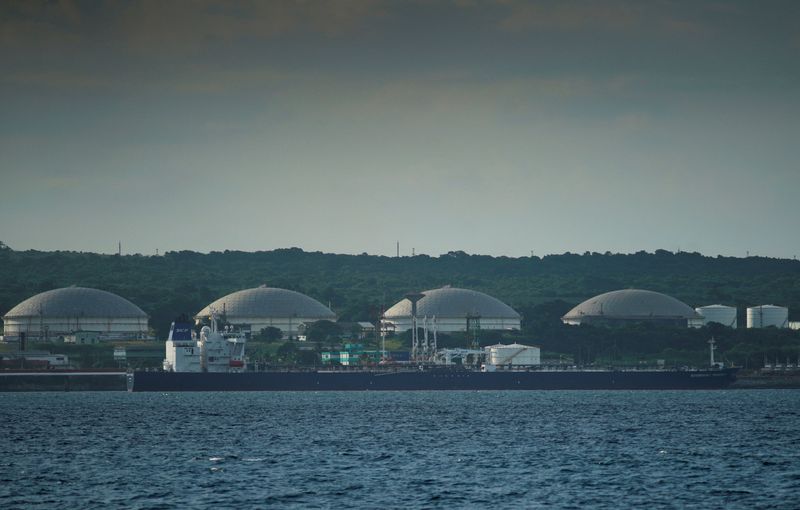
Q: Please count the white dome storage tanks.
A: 4